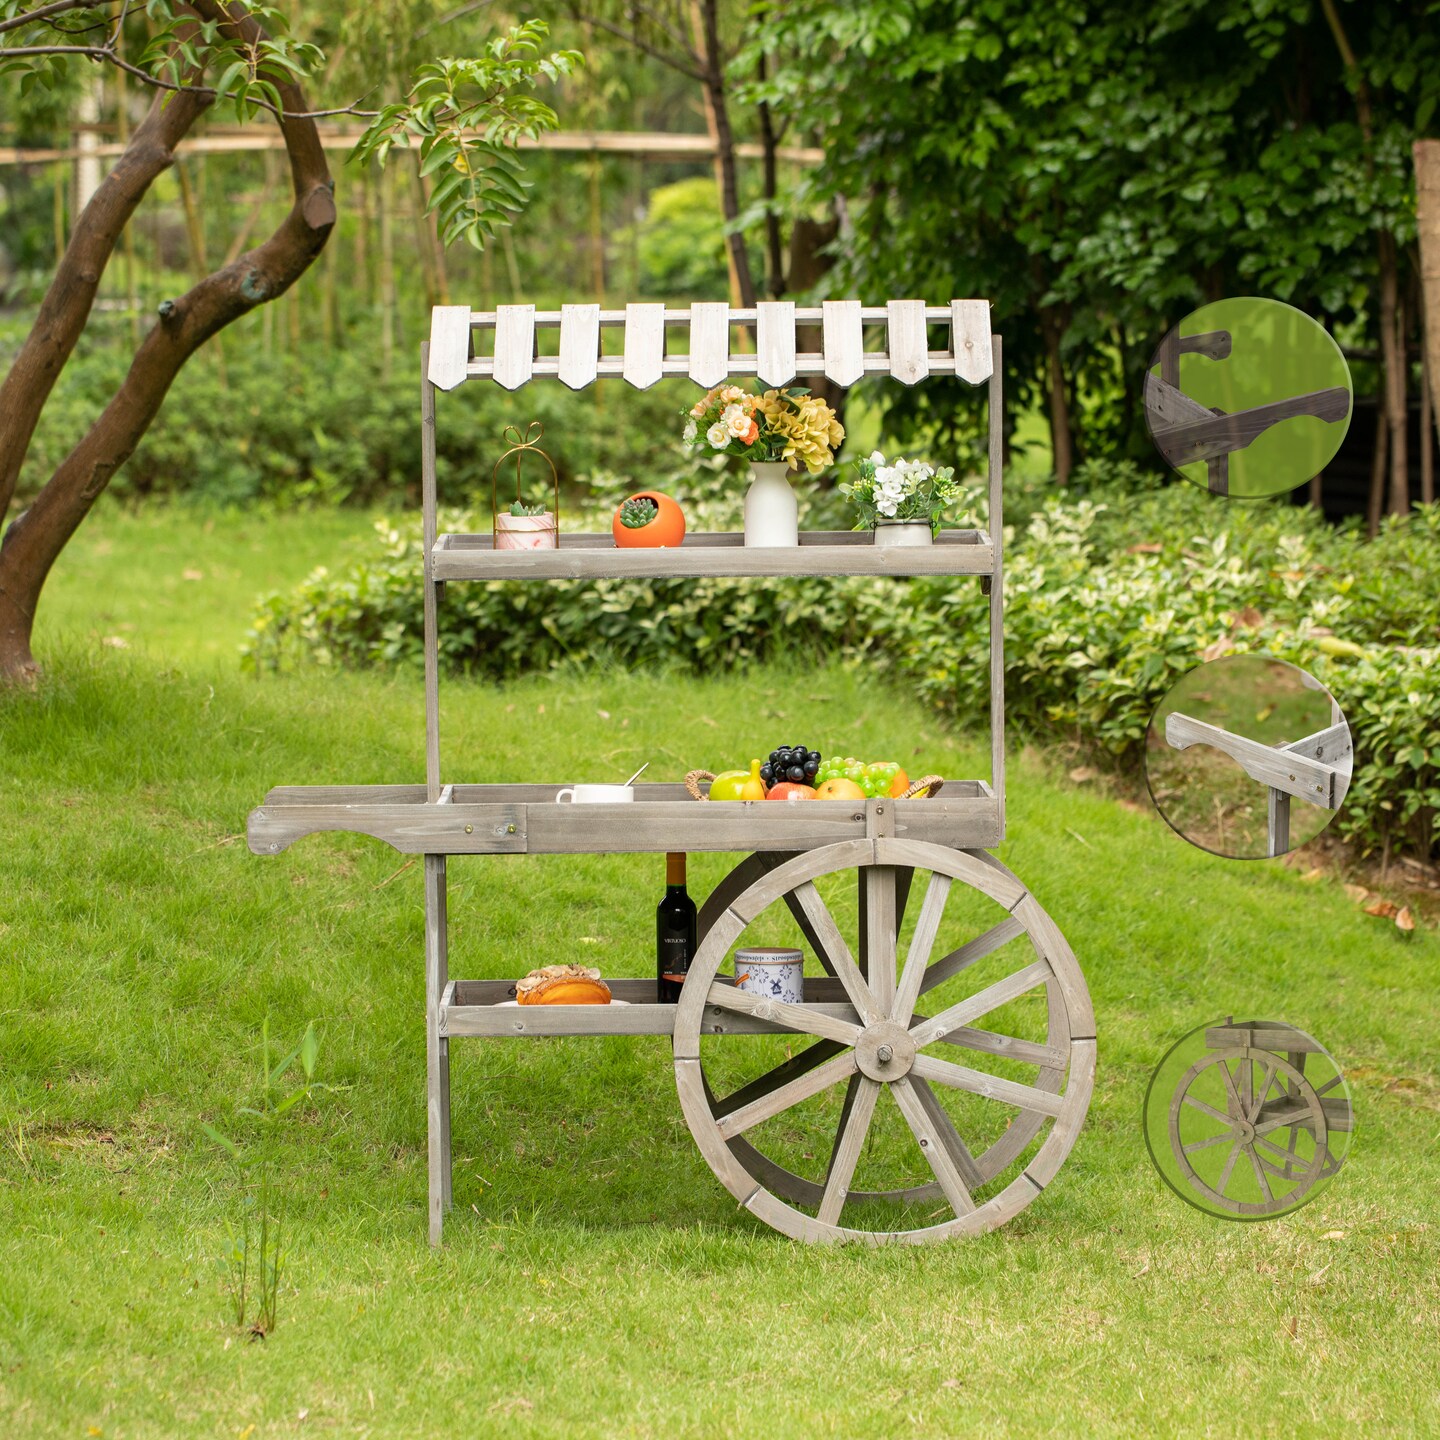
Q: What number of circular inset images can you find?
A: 3